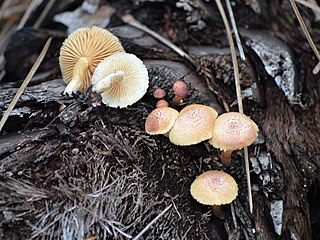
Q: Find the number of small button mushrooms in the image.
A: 3